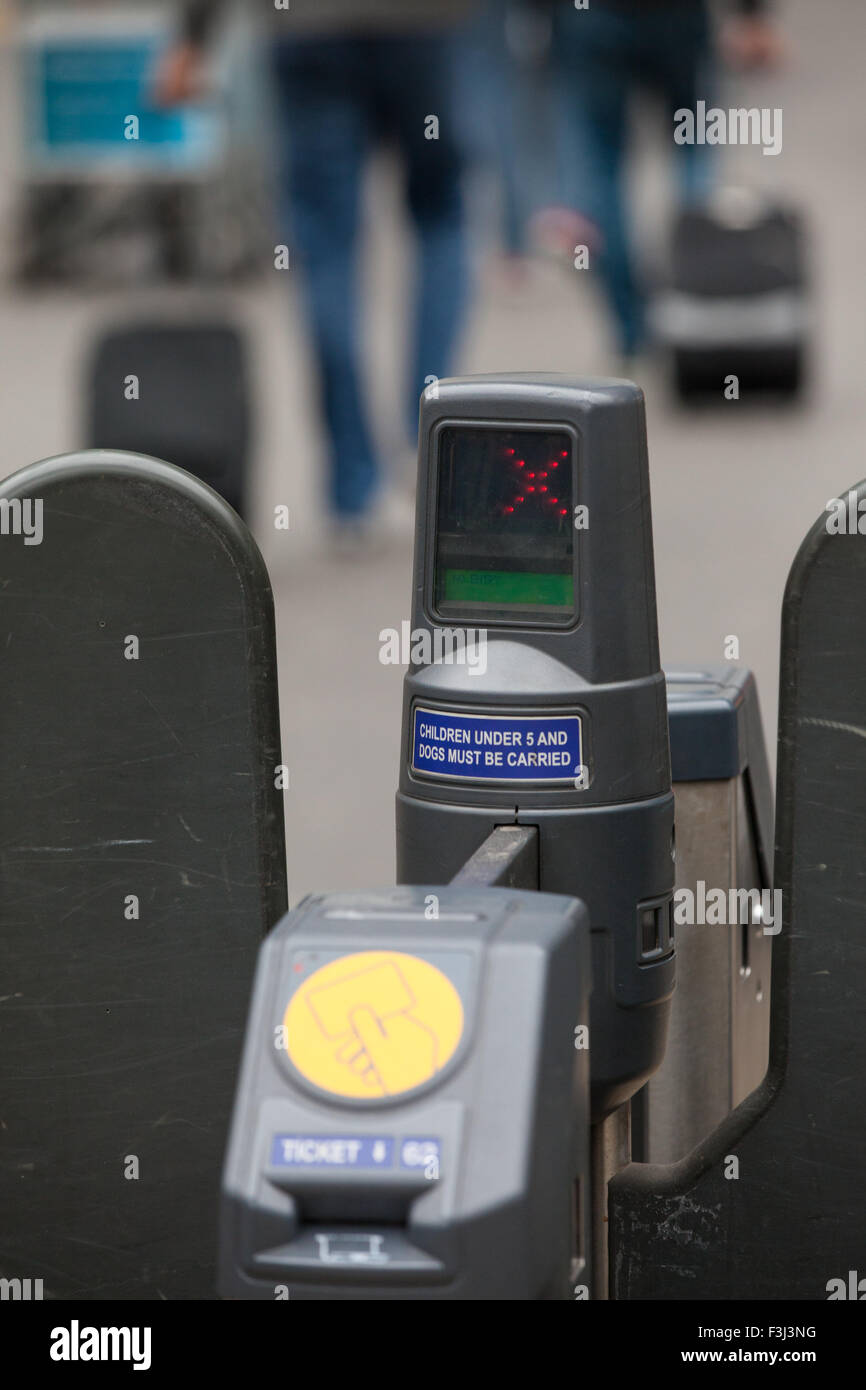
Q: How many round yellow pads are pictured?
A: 1